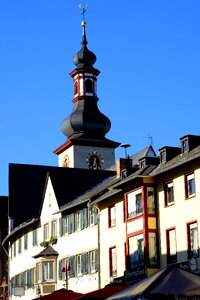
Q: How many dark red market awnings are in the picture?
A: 2